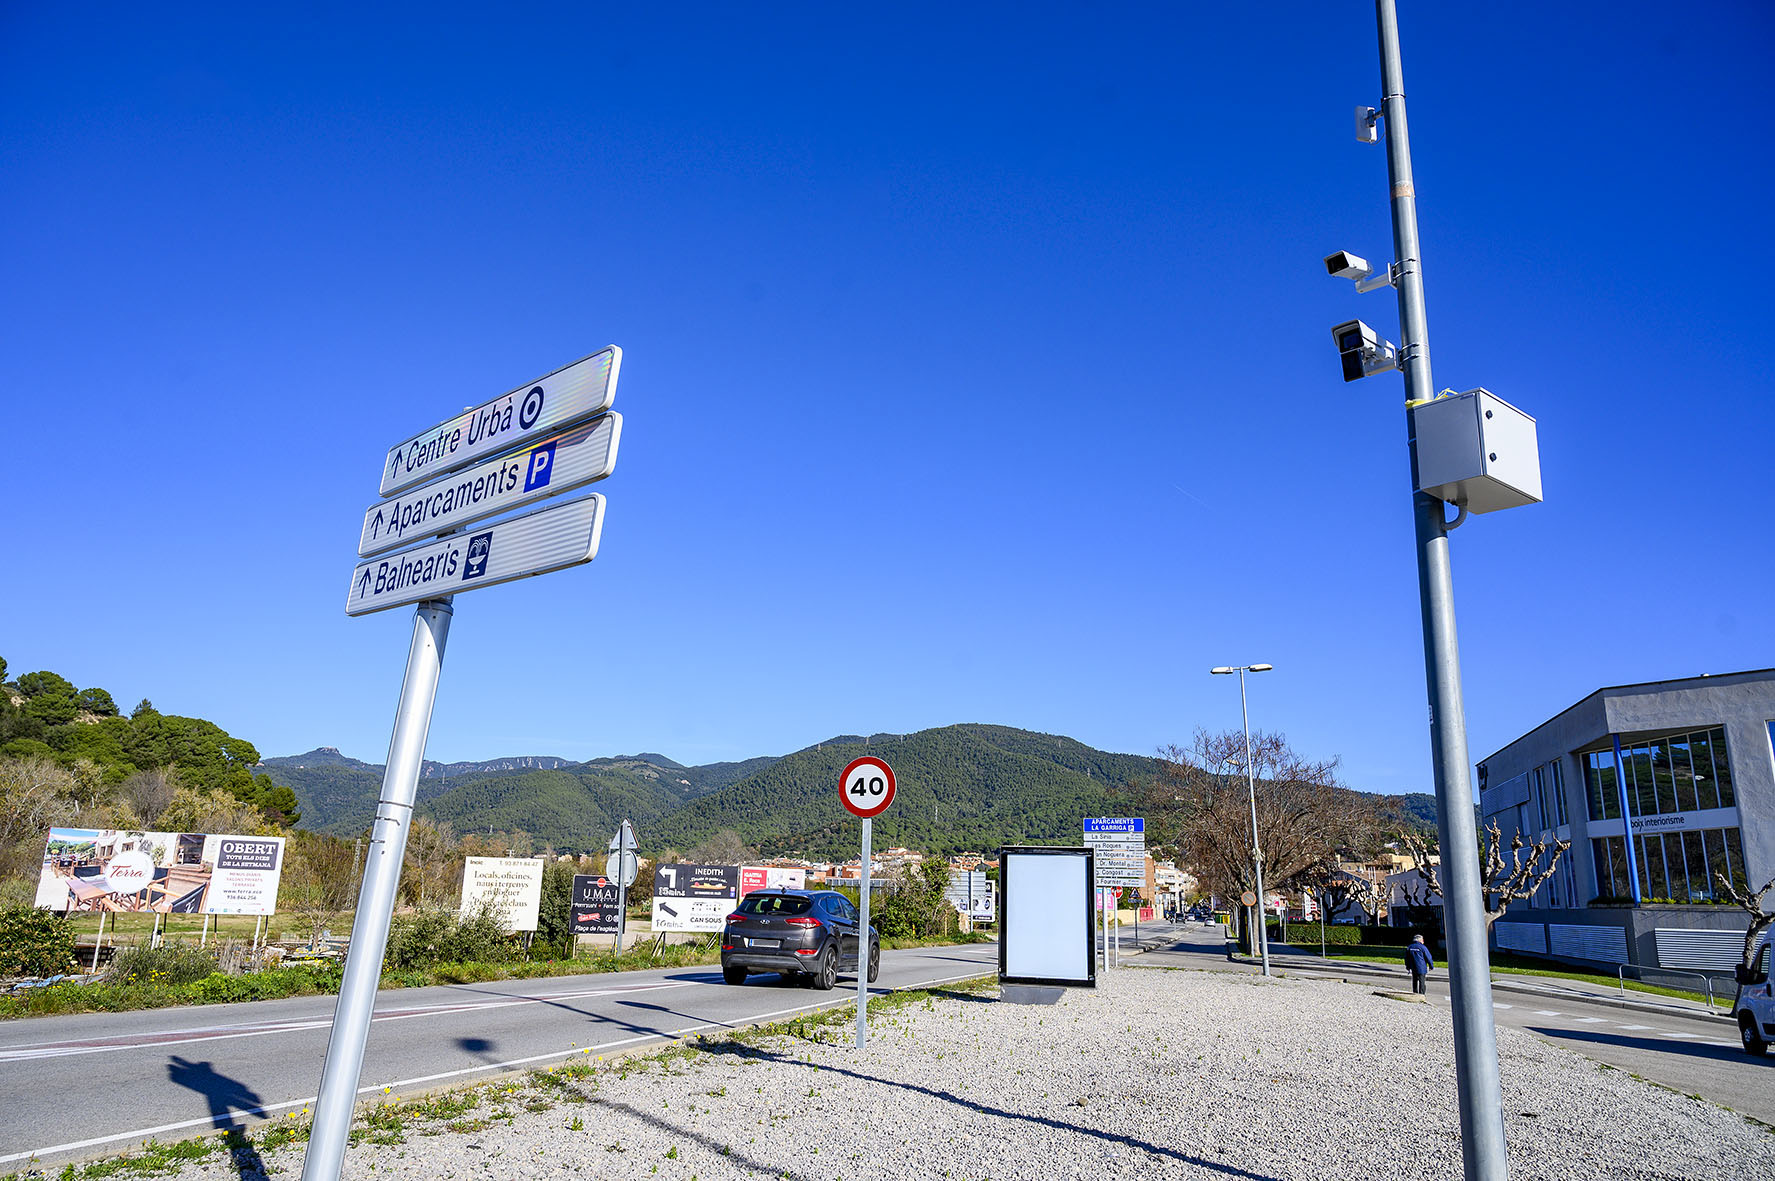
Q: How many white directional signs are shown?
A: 3